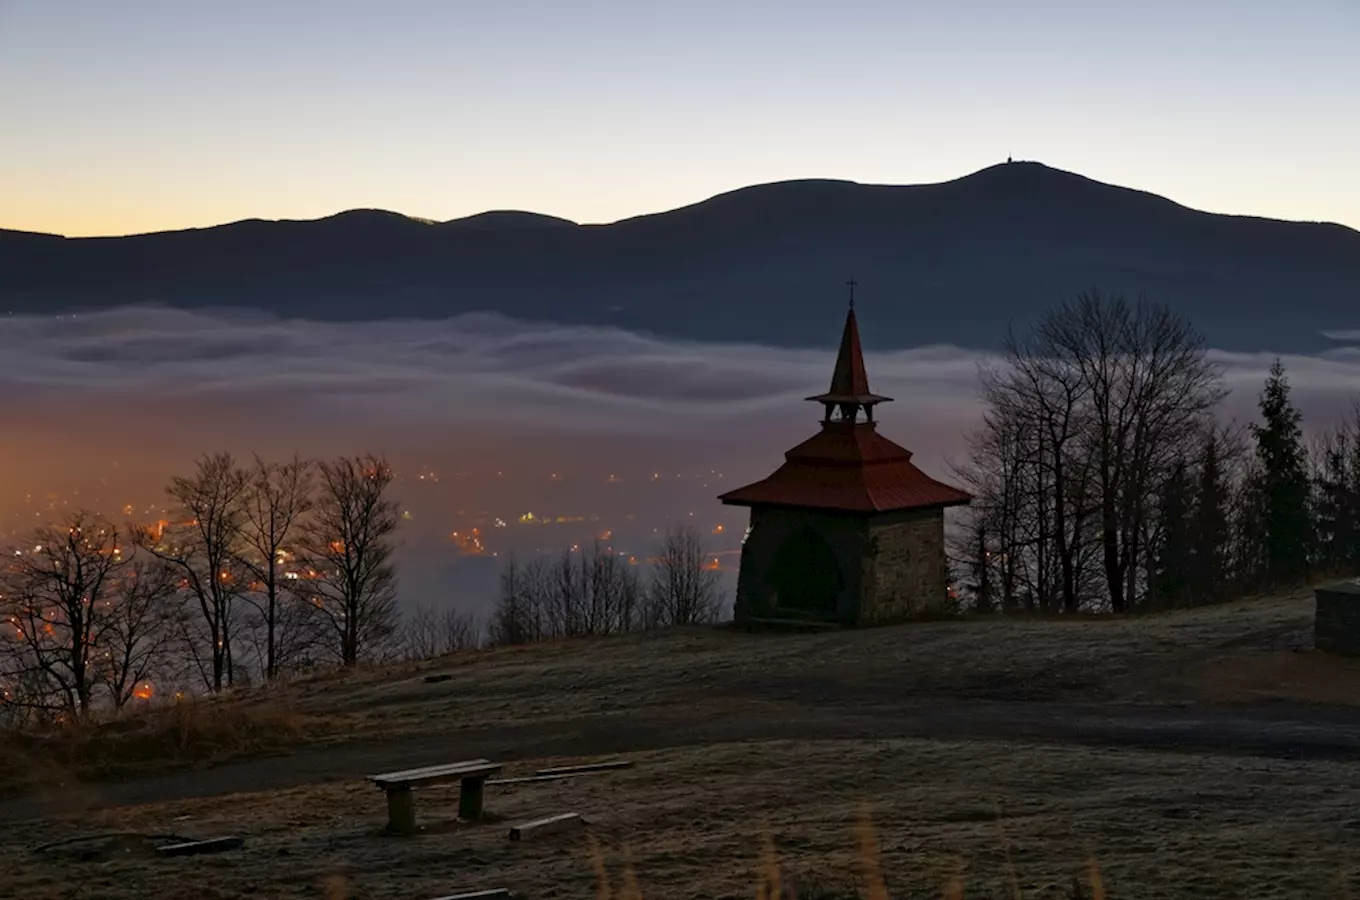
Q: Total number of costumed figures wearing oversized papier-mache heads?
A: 0